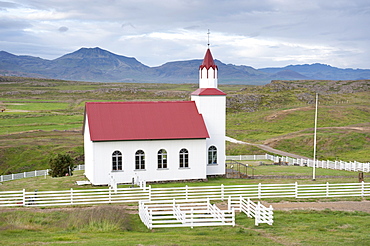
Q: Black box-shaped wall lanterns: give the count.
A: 0